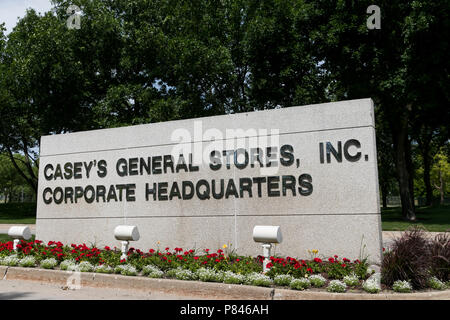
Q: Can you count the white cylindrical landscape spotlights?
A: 3